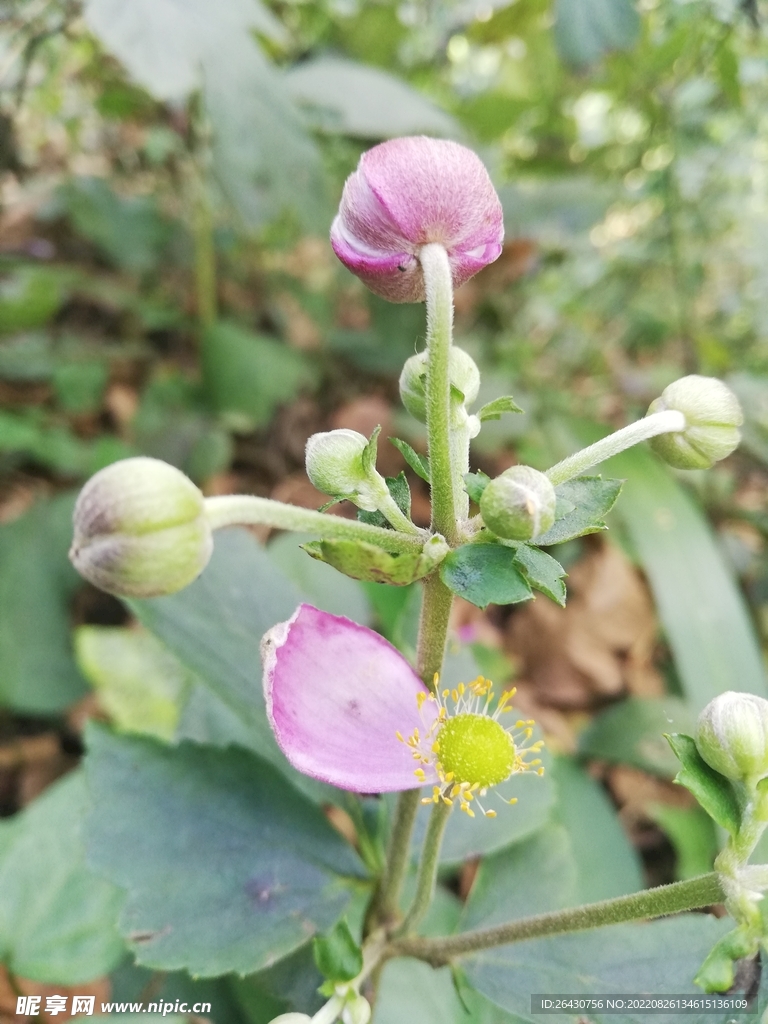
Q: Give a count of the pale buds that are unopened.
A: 6